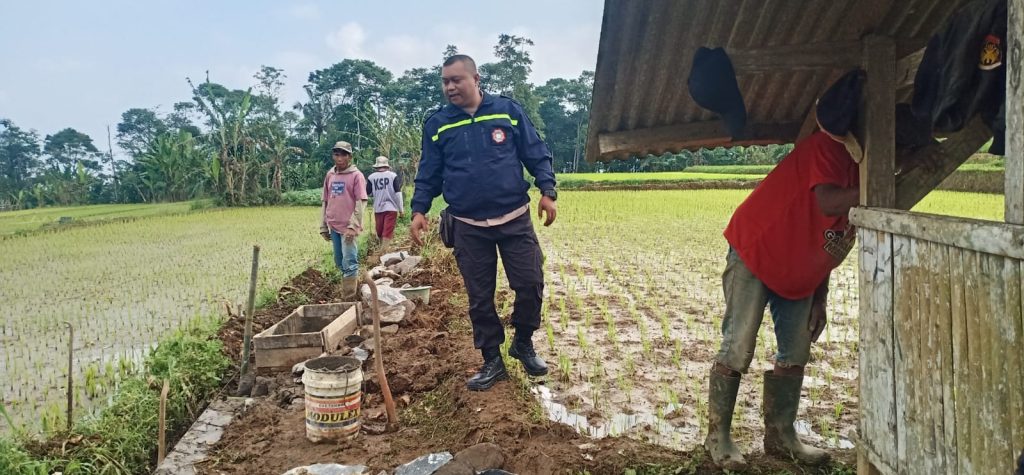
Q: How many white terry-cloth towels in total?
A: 0